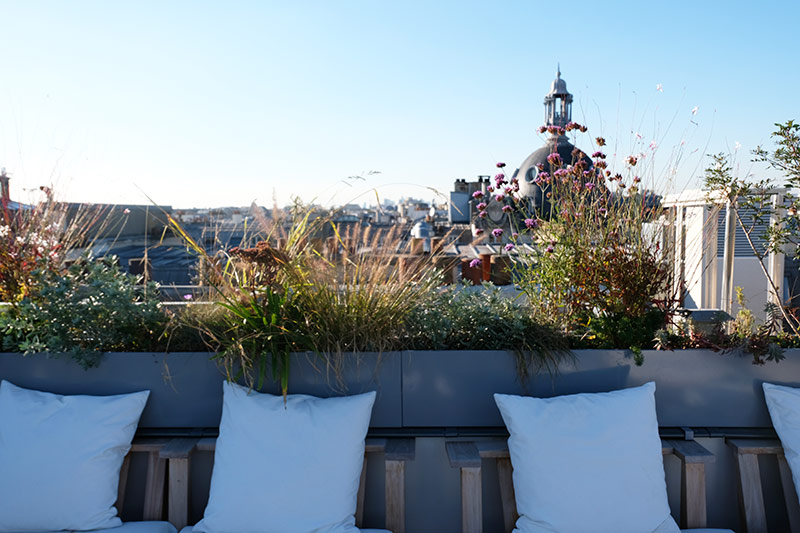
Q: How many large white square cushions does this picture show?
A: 4